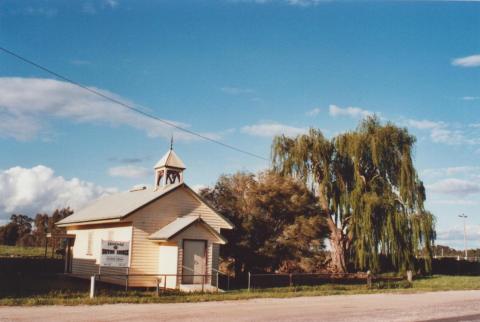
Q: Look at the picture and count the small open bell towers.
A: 1